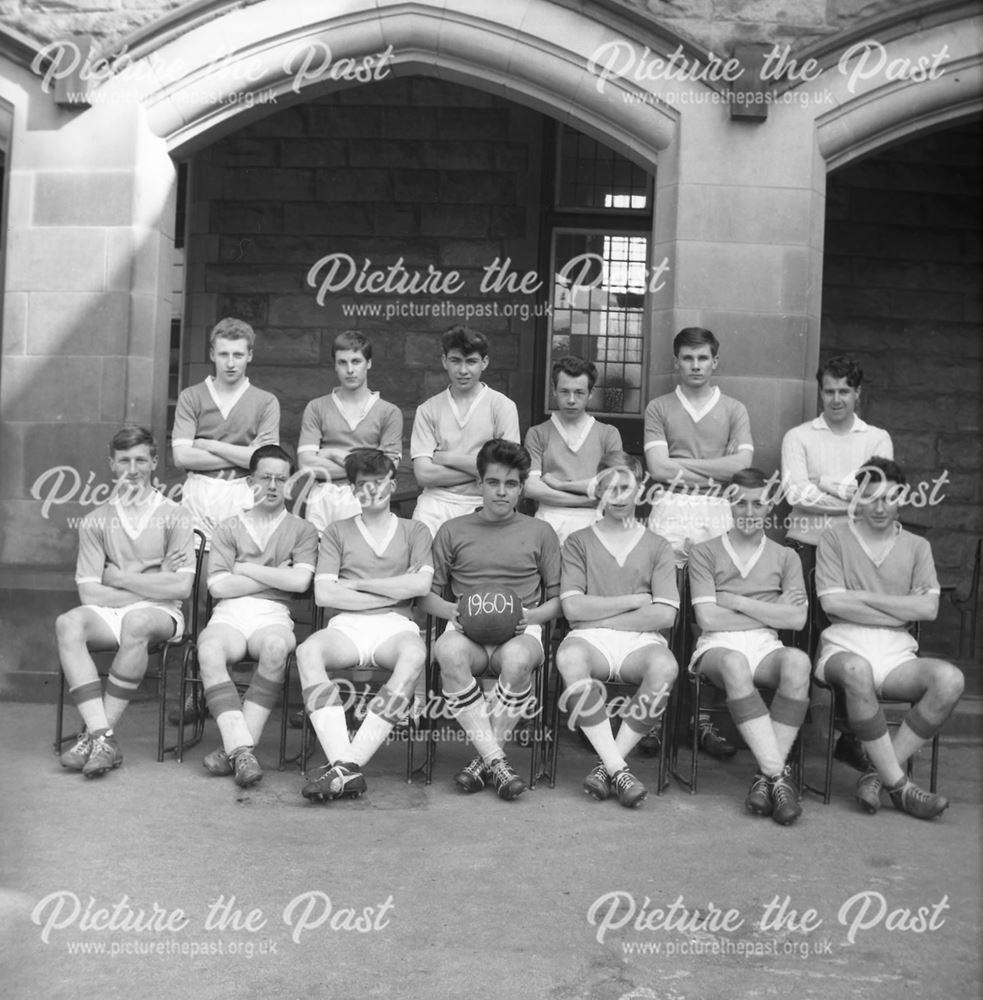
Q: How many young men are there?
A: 13